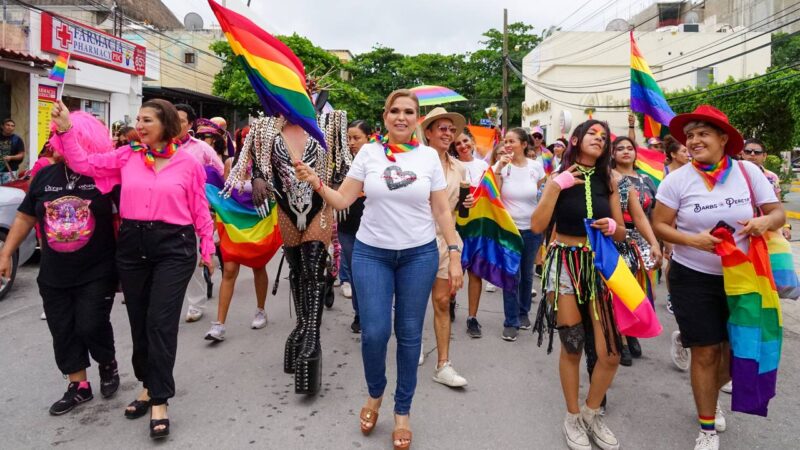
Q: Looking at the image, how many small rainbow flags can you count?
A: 2